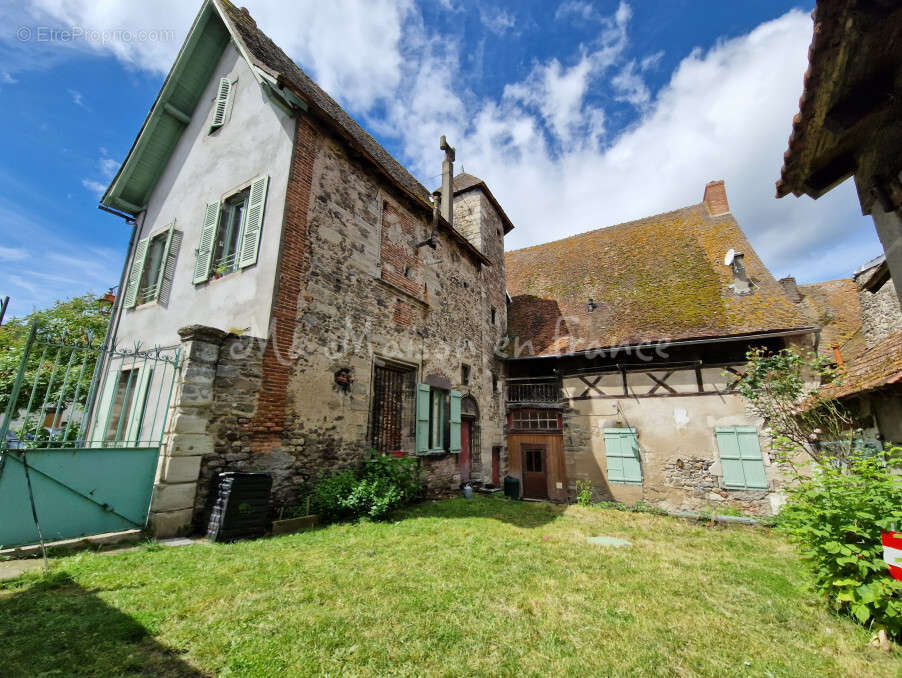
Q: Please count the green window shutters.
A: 13